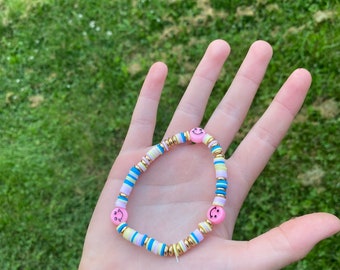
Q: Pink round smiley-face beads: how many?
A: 3